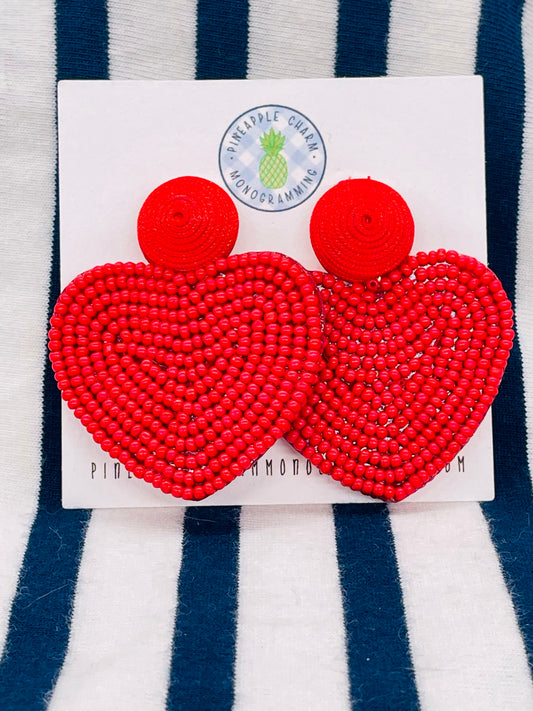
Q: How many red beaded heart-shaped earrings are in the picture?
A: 2